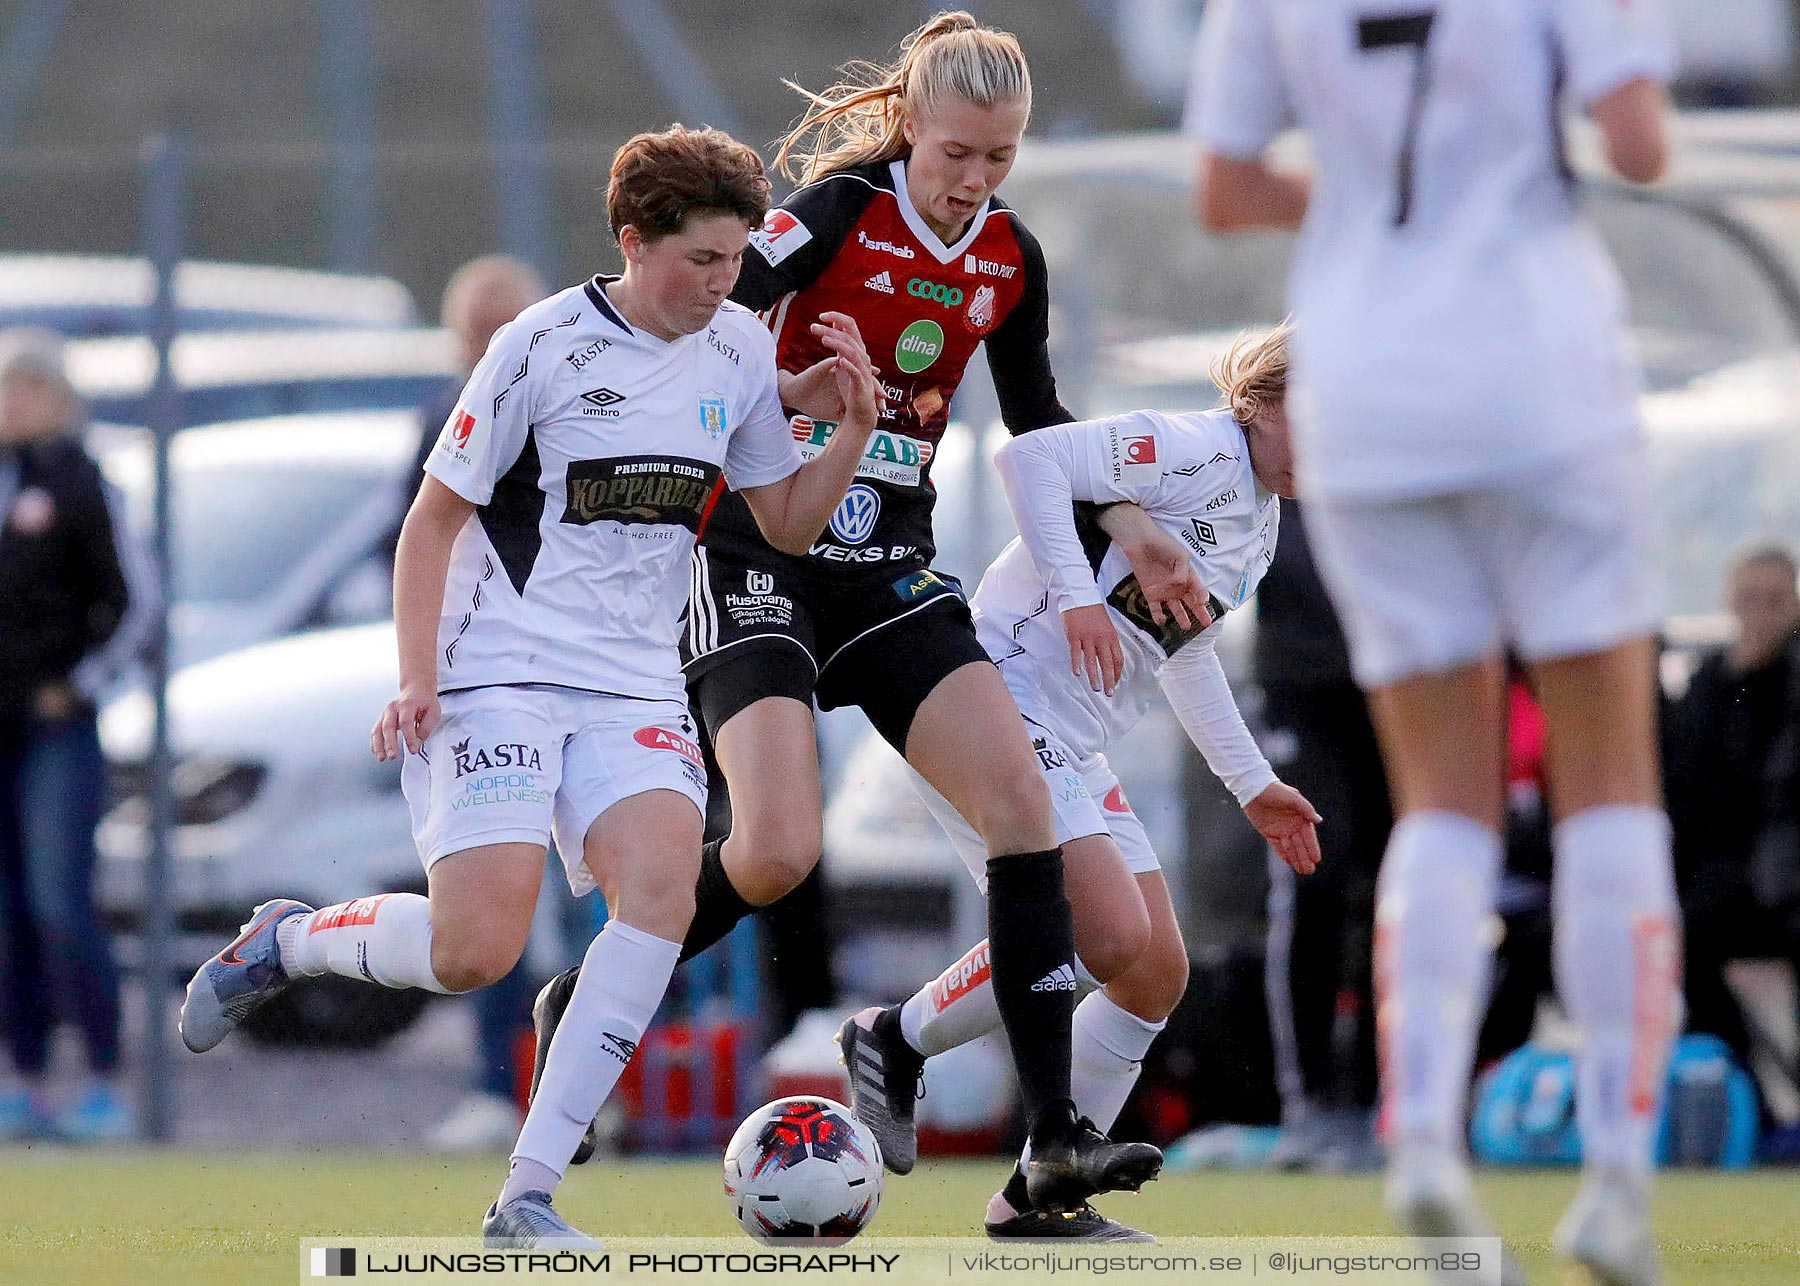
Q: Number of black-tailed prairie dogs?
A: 0